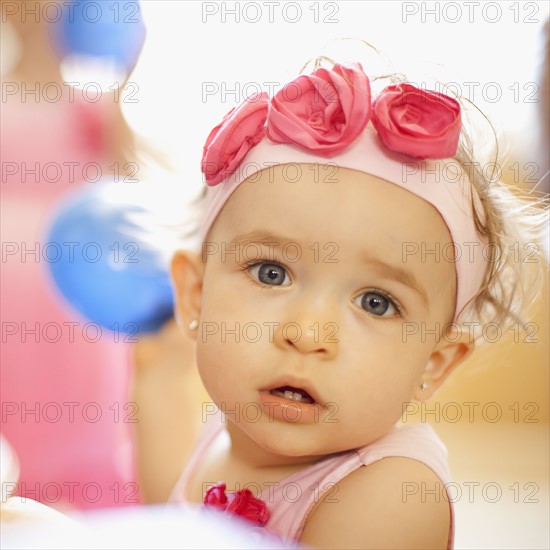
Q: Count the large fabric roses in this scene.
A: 3